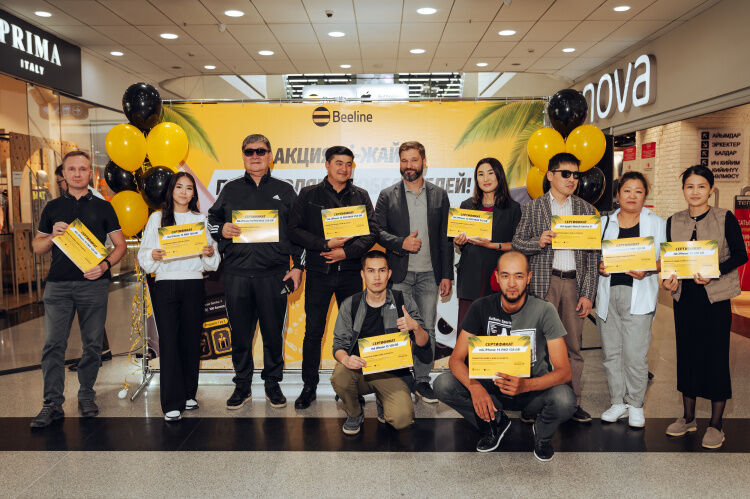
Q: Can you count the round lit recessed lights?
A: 14